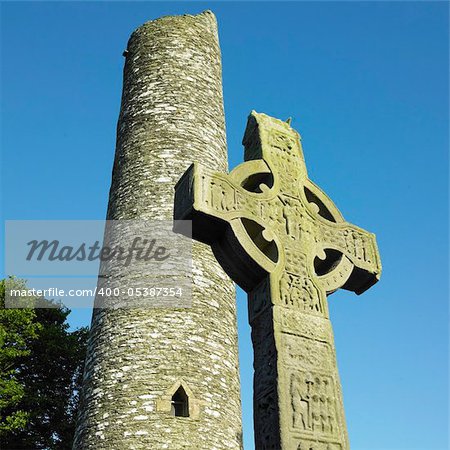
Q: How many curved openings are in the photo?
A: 4